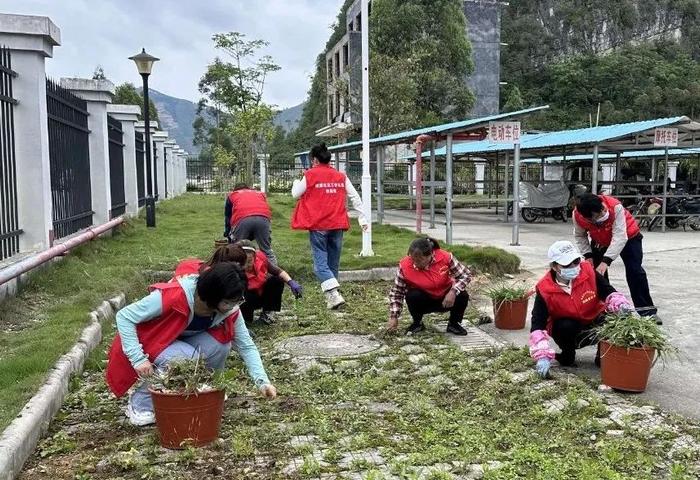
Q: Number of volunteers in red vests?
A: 8